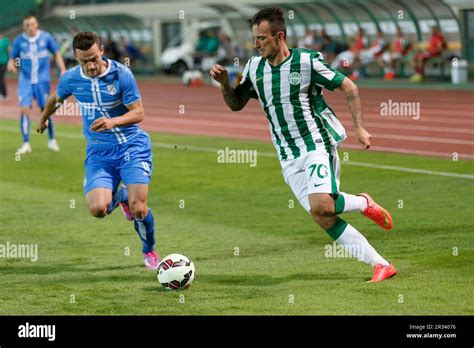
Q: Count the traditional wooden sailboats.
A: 0